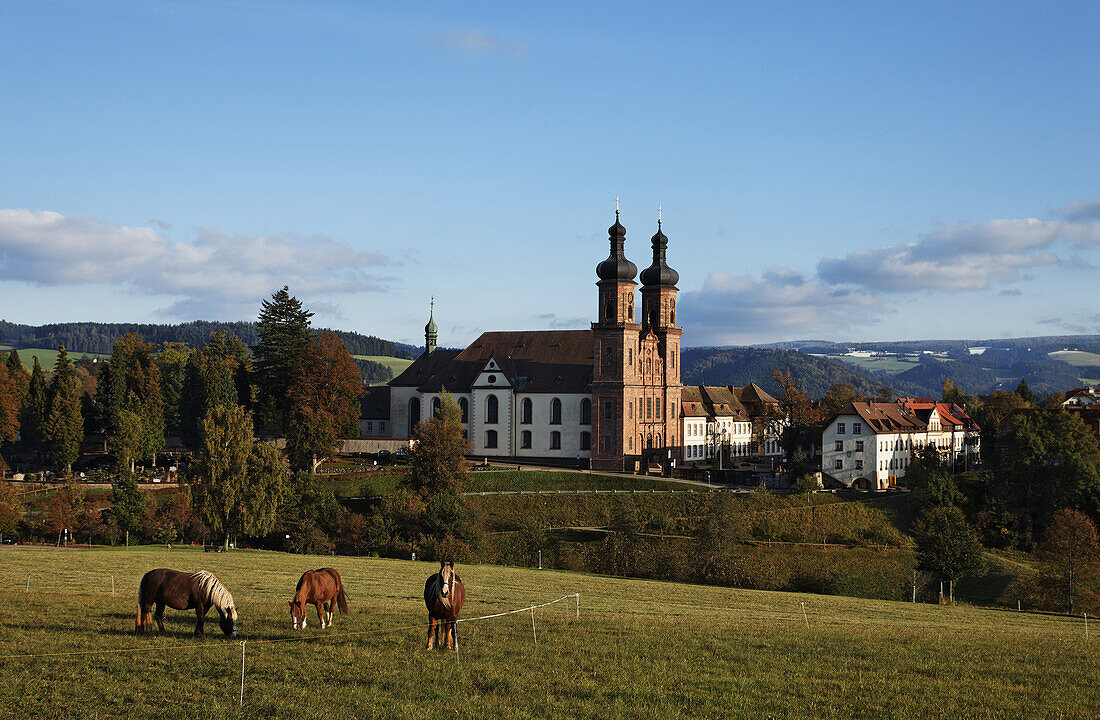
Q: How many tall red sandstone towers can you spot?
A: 2